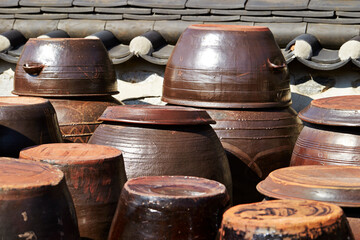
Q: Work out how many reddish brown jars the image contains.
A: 12